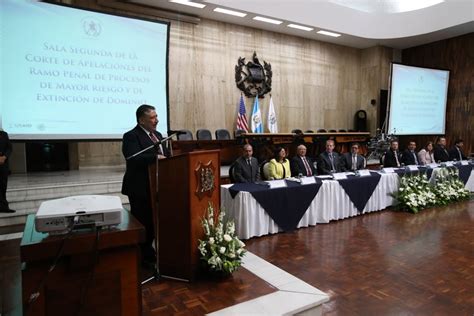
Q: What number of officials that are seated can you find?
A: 10